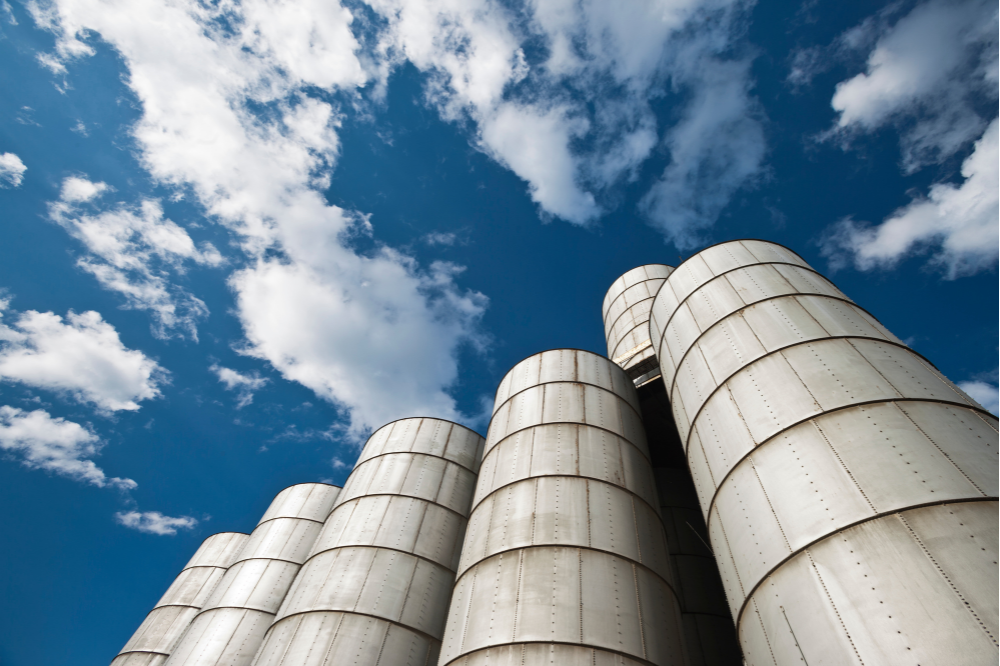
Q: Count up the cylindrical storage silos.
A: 6